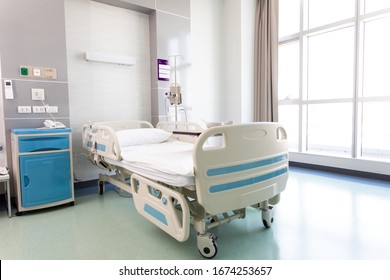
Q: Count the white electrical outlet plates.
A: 3